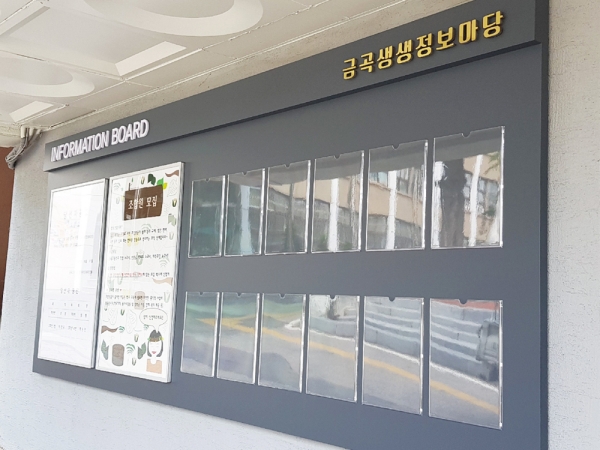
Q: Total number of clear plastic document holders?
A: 12